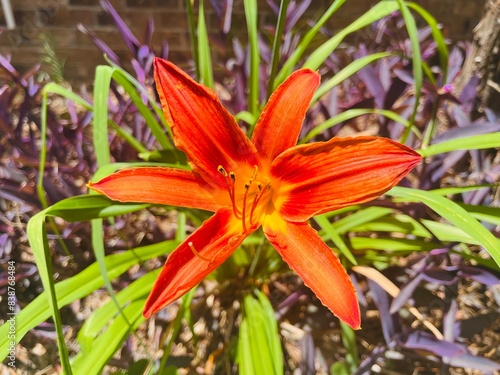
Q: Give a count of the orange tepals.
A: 6